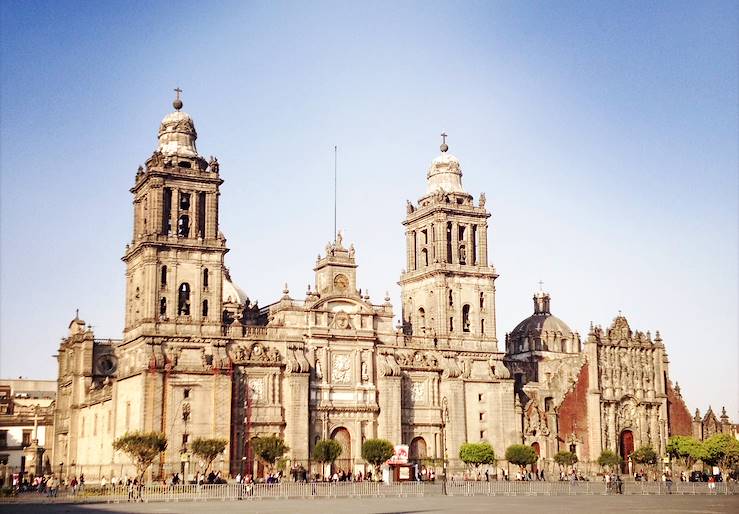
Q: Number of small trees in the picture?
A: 12